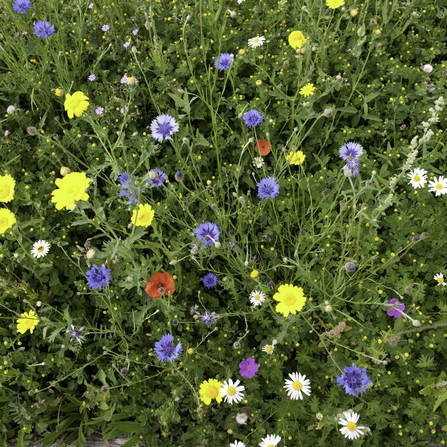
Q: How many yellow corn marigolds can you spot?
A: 12